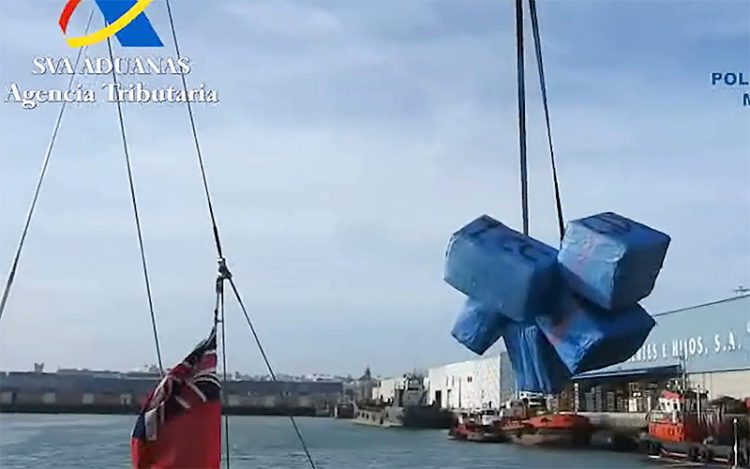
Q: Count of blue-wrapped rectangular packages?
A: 5